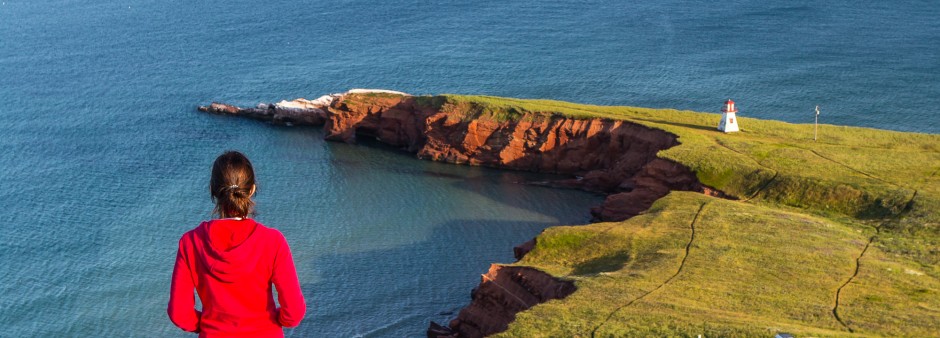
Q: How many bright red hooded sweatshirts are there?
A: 1